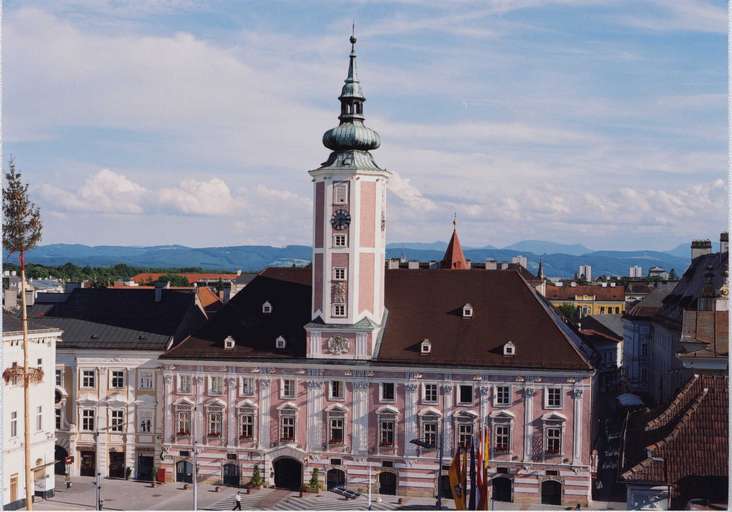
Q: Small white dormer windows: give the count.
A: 6